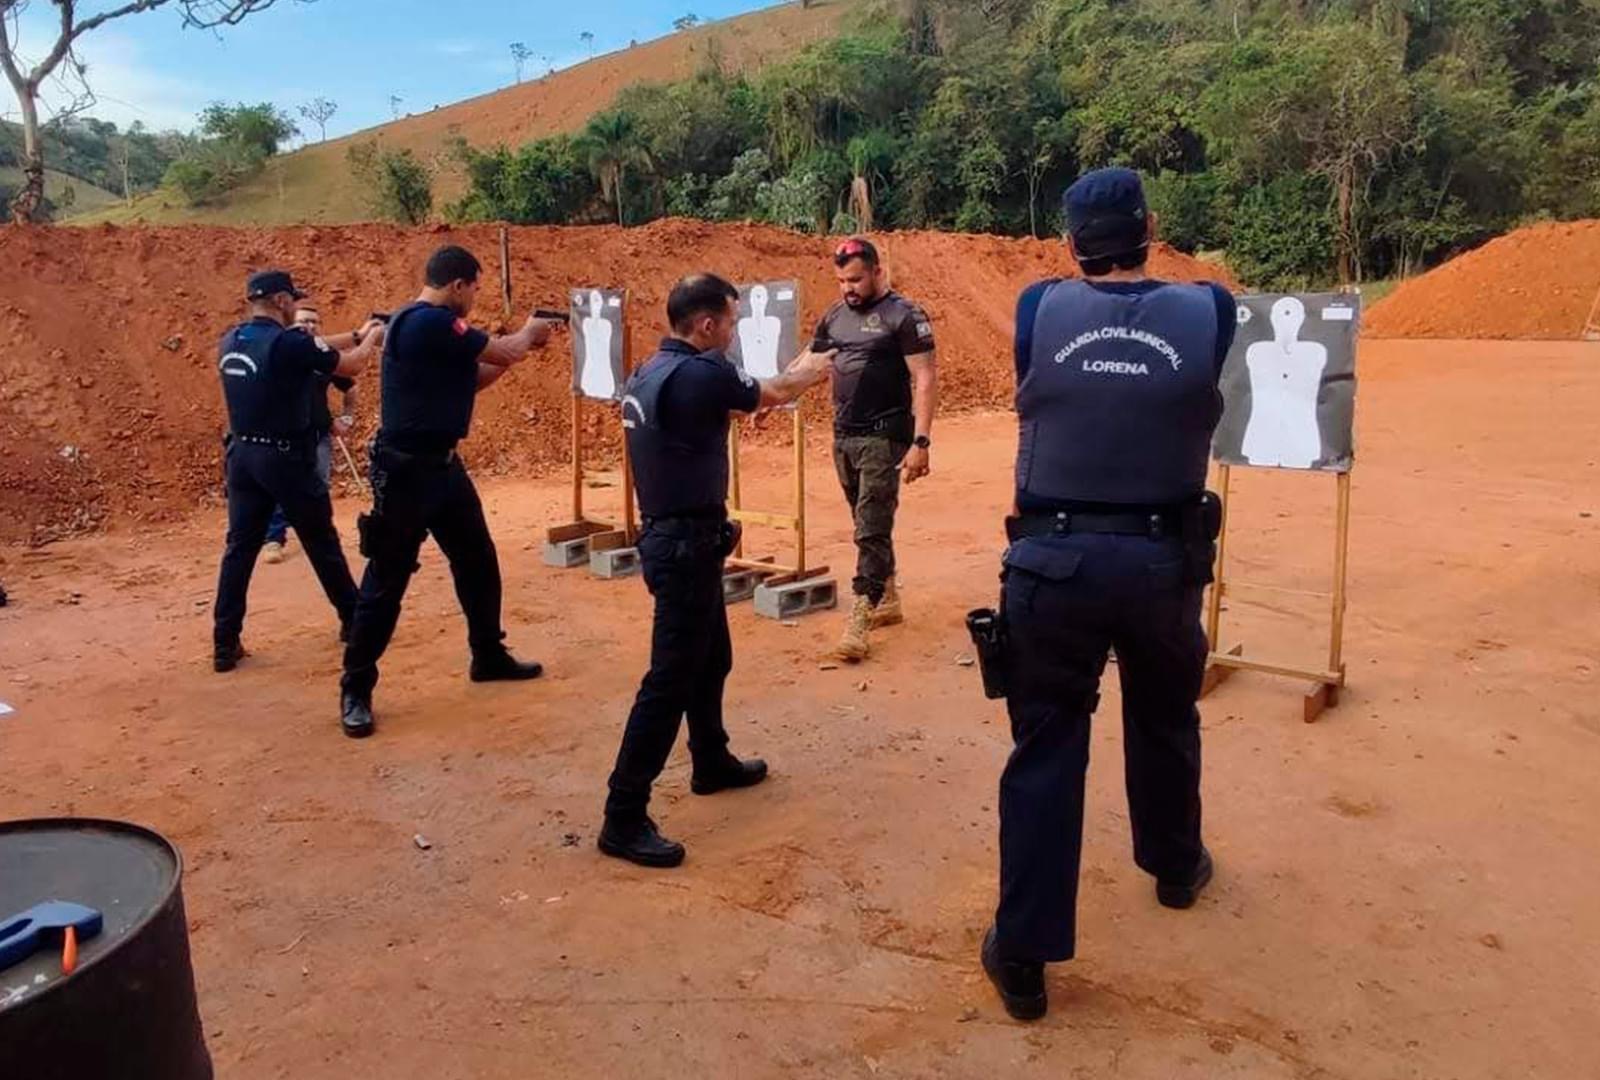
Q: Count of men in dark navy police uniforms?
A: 4